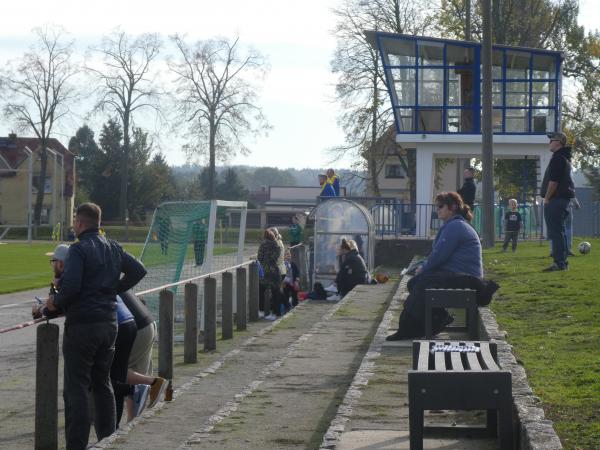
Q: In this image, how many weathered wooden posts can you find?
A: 7